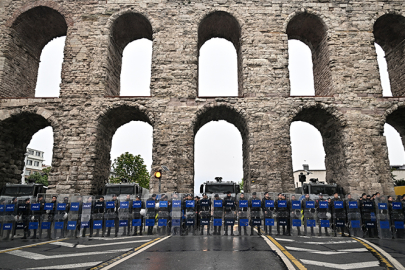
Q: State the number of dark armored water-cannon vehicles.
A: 4